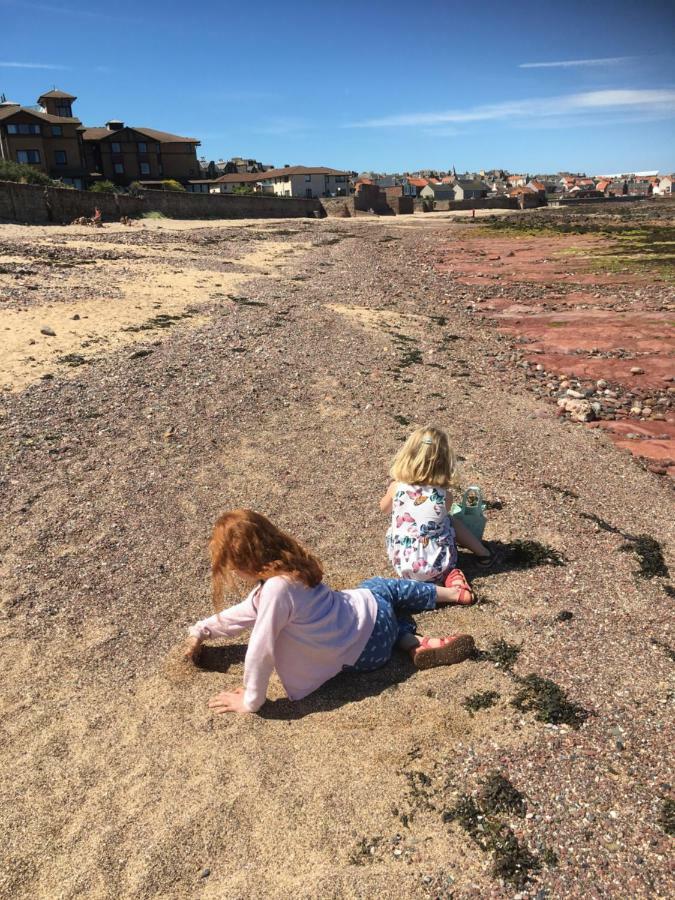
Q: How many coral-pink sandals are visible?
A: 2